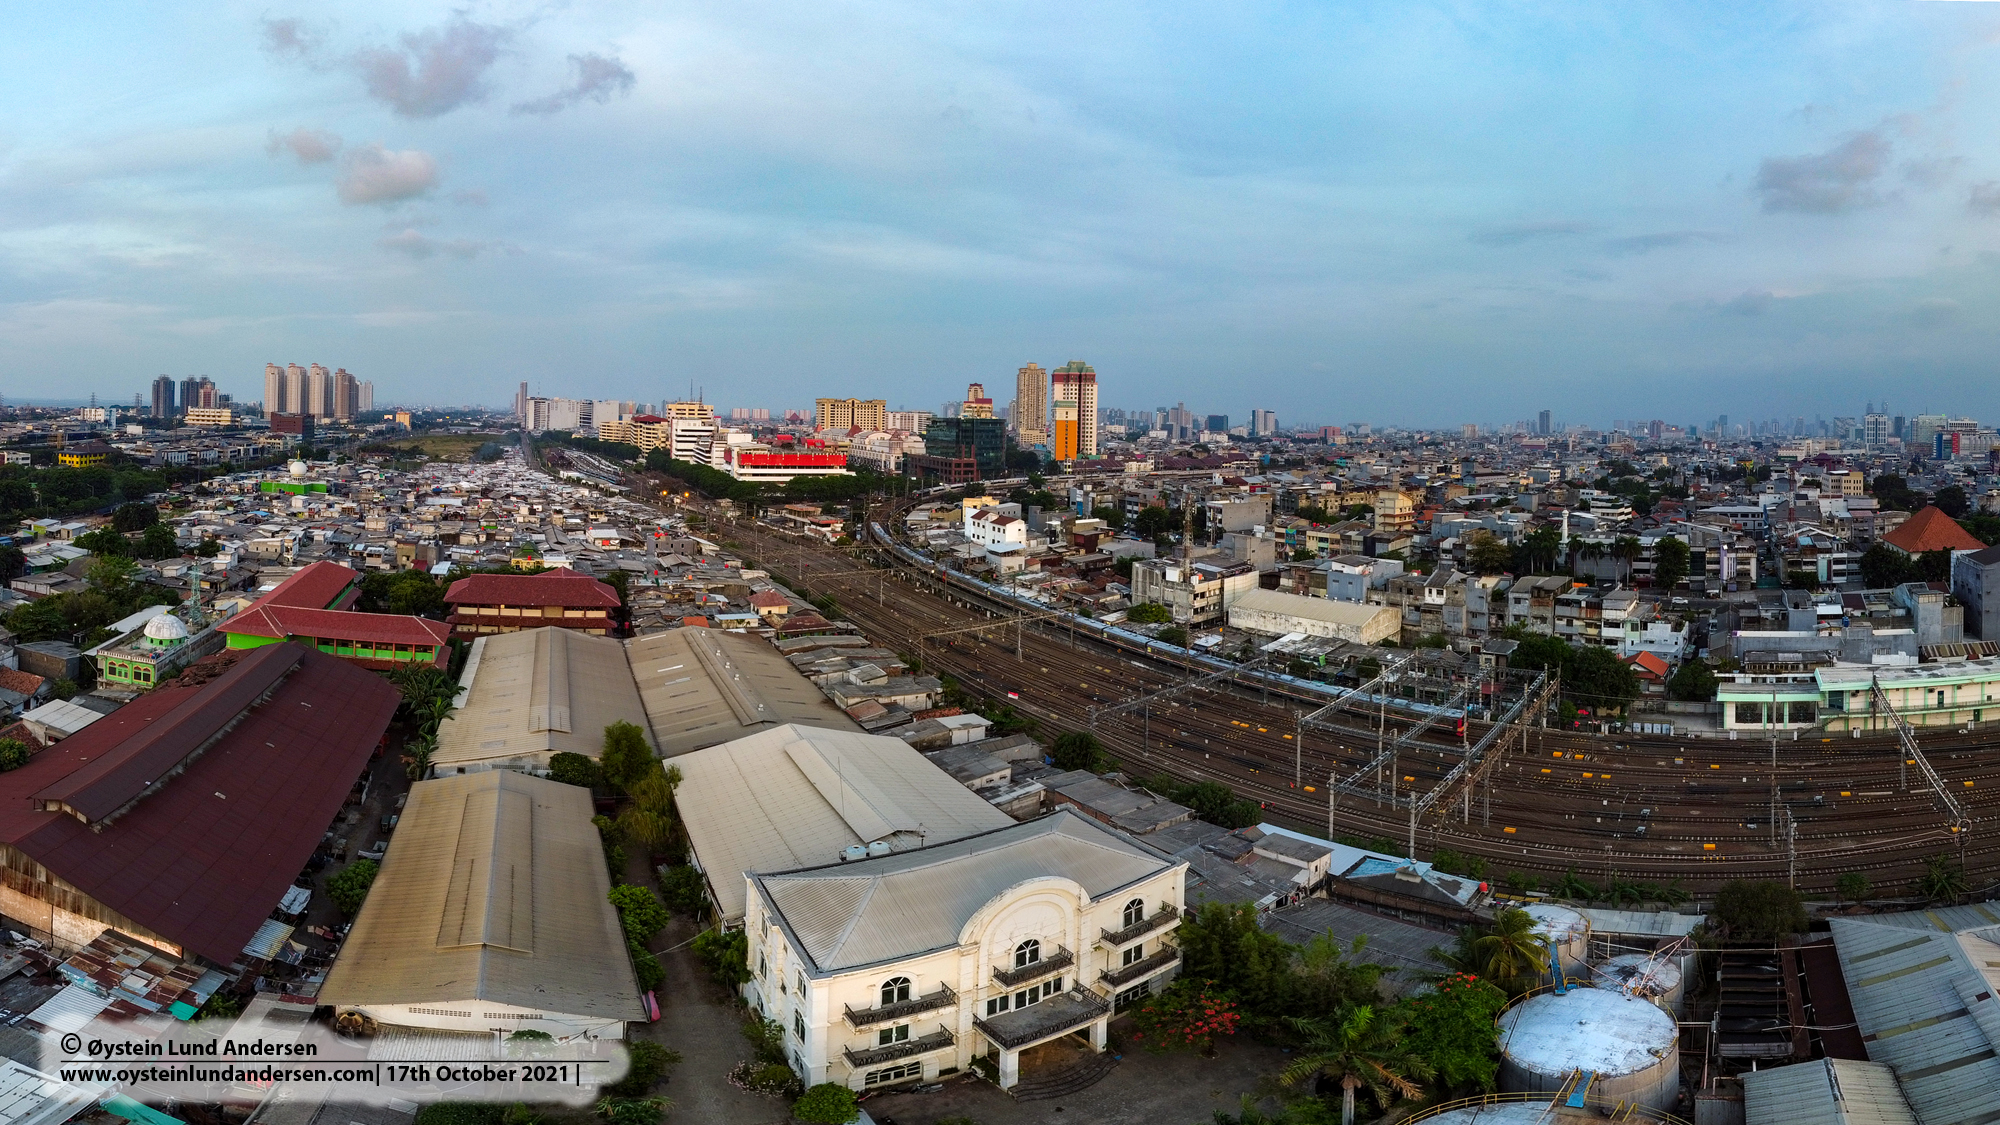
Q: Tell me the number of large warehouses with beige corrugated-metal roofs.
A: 4